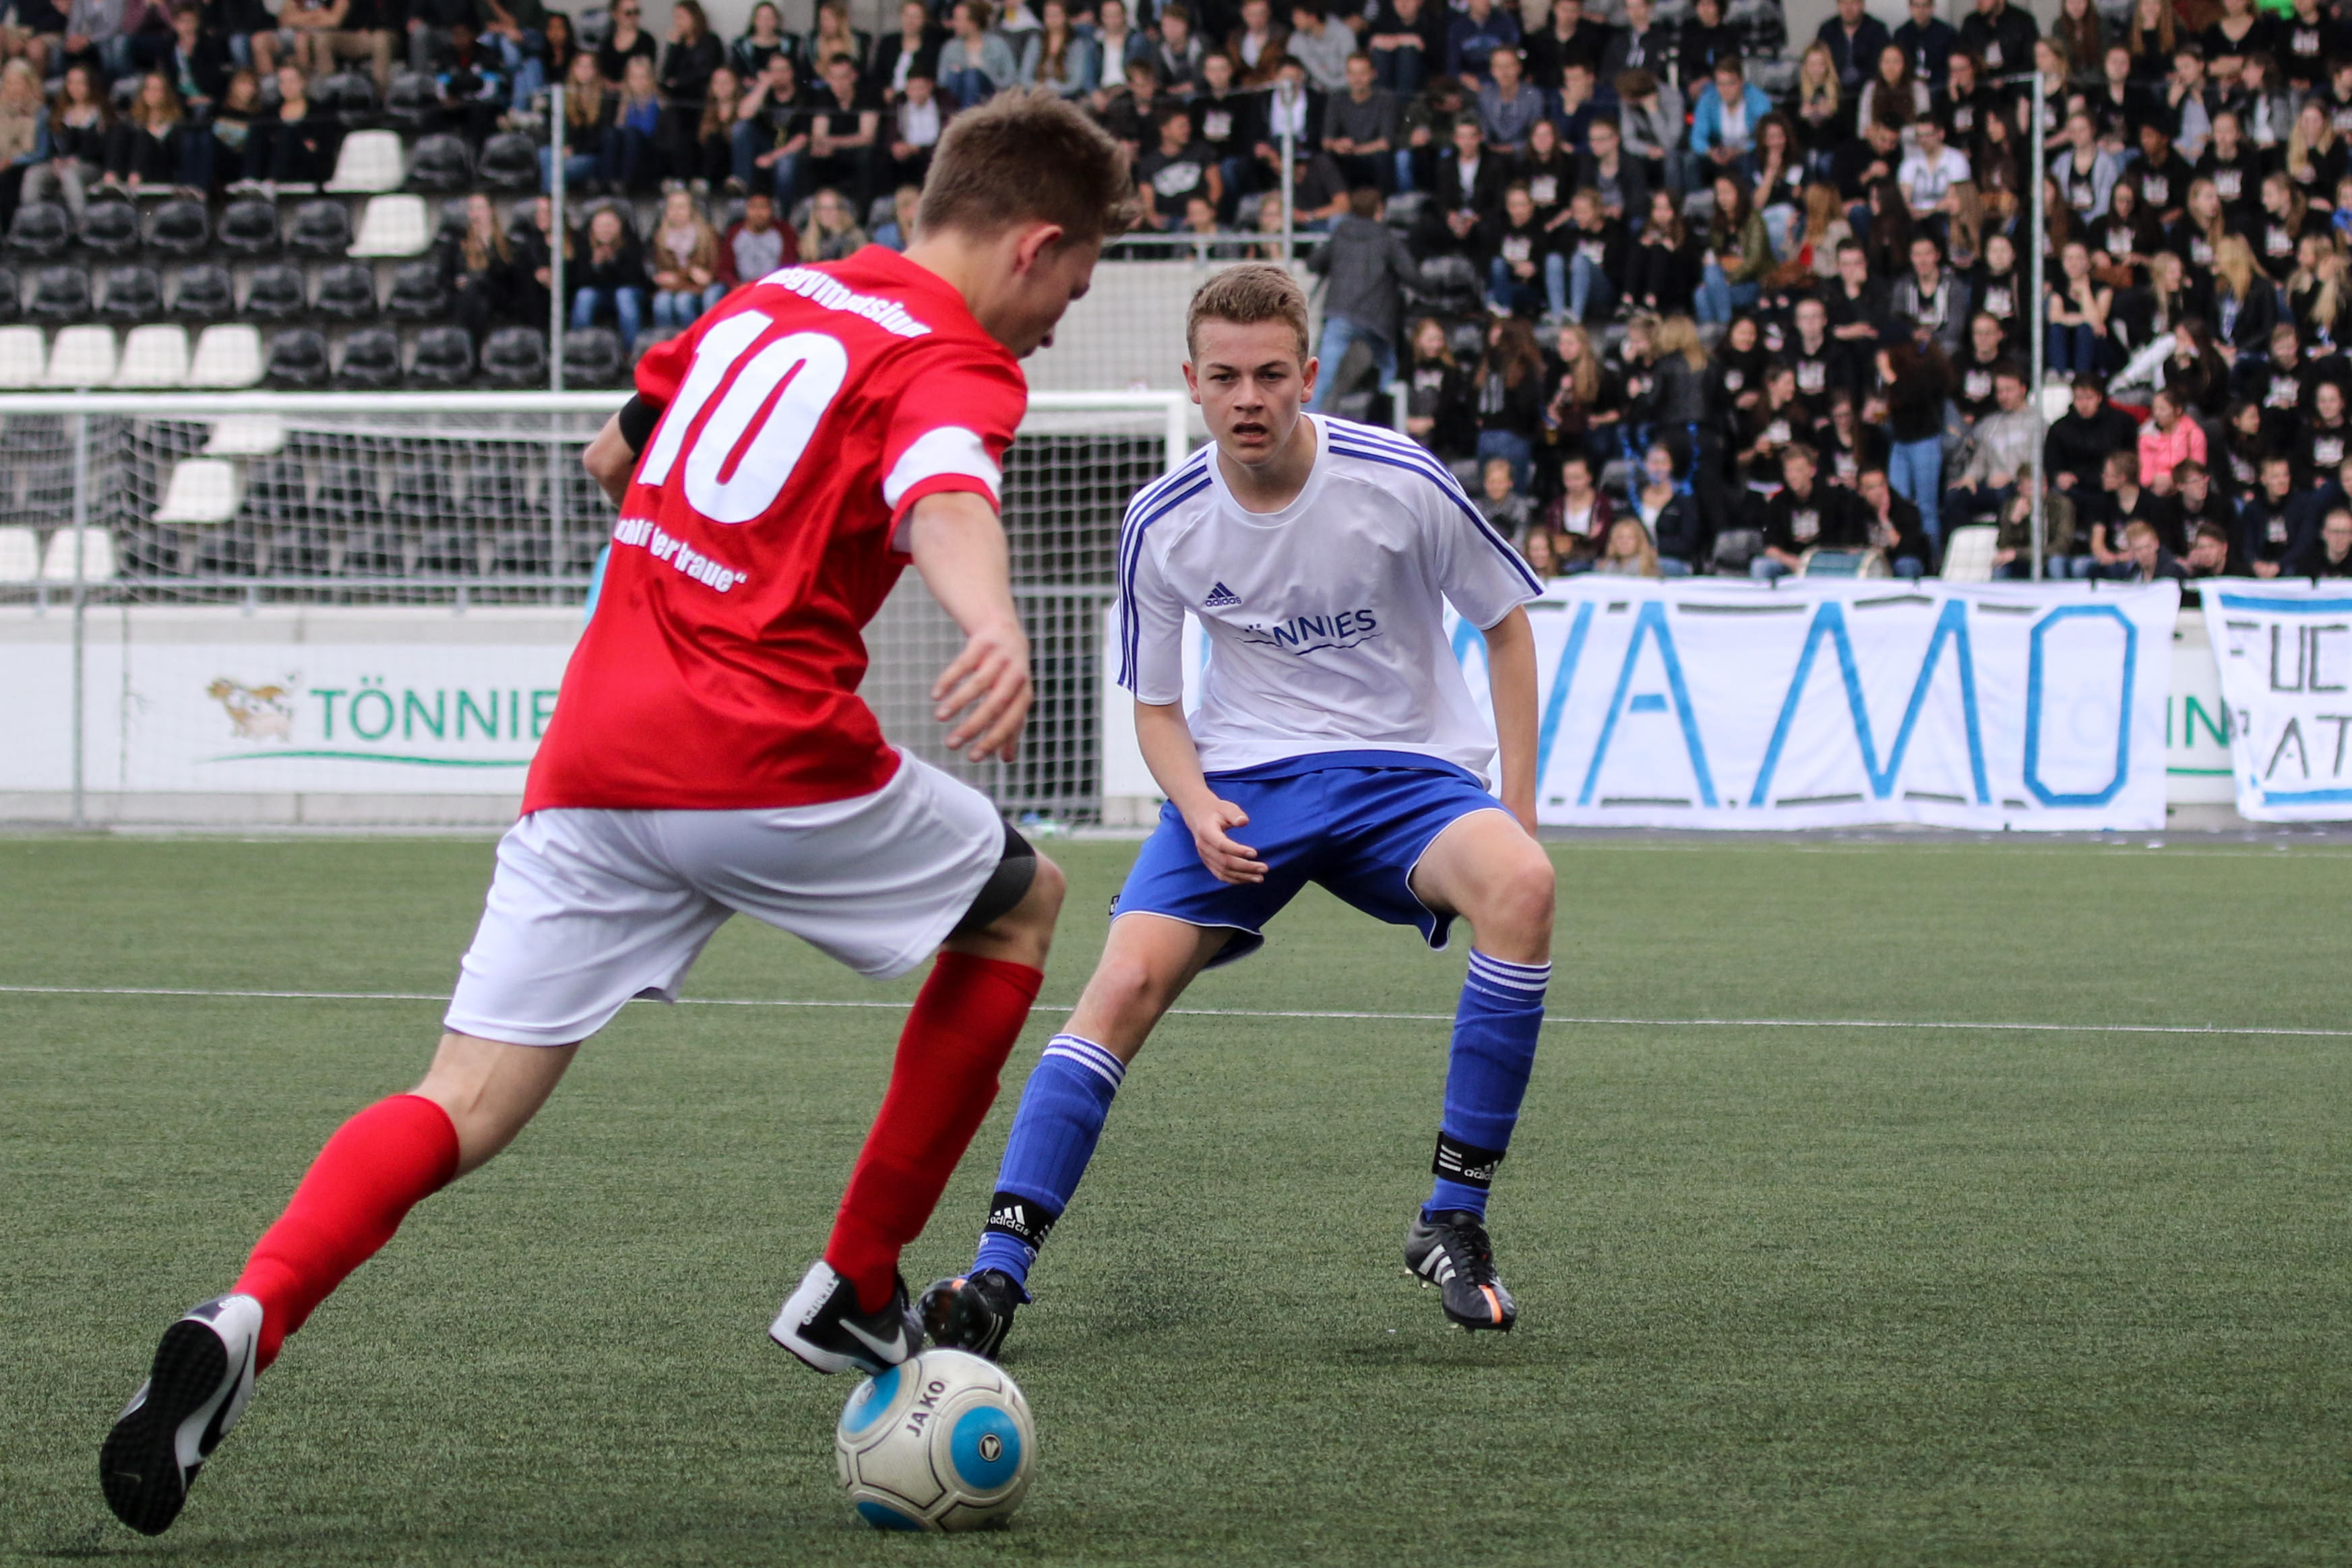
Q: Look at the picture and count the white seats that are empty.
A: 12